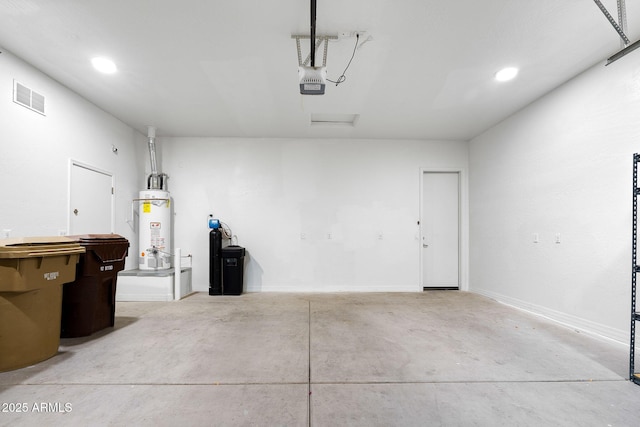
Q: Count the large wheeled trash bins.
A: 2